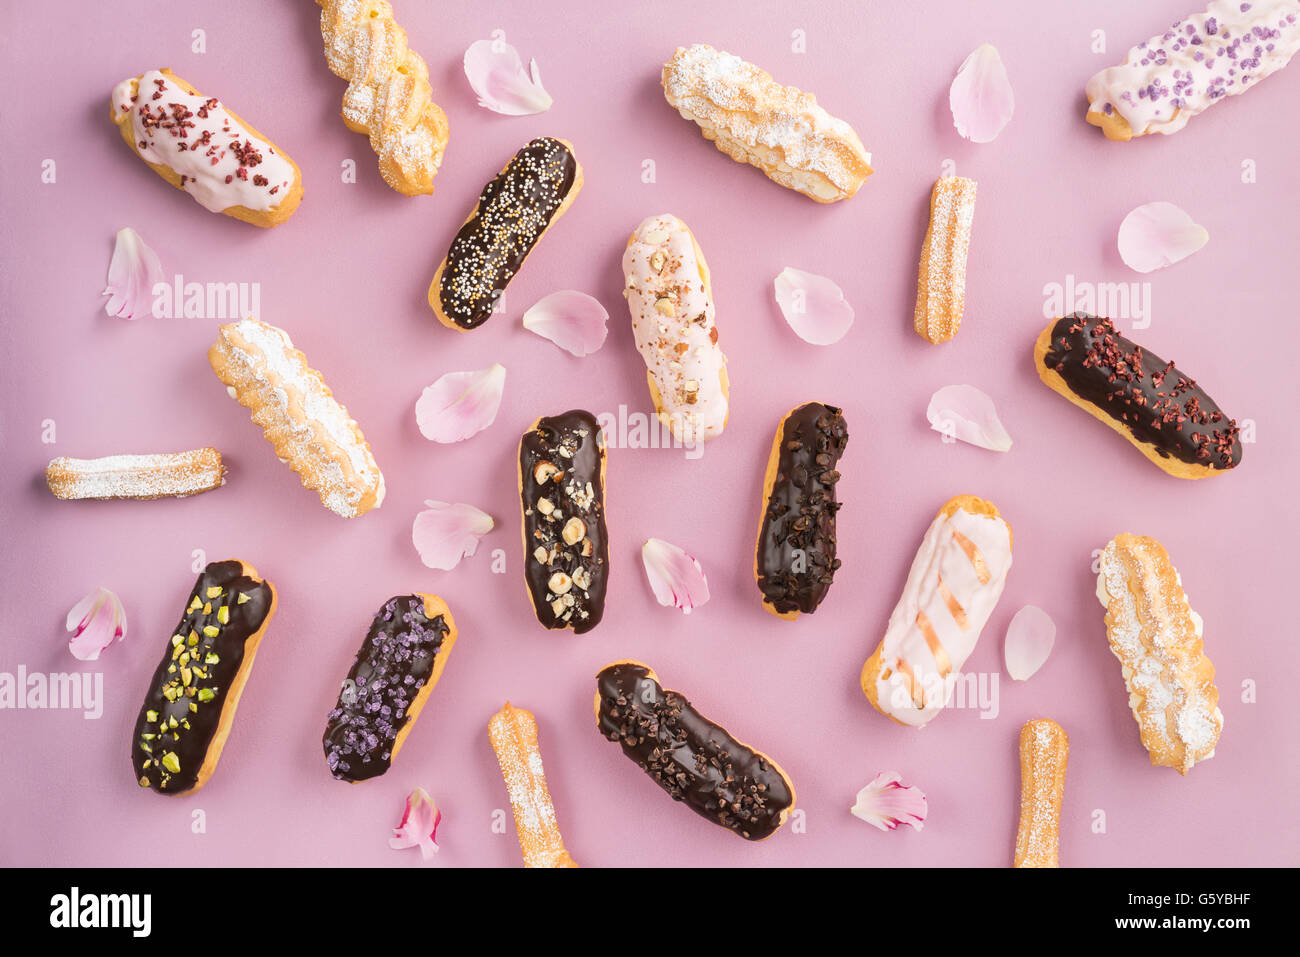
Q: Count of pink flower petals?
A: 14